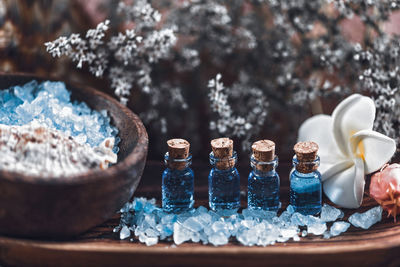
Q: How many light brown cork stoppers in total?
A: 4